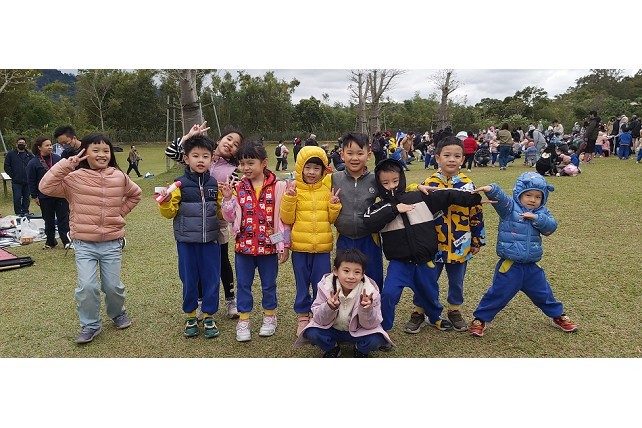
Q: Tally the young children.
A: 10